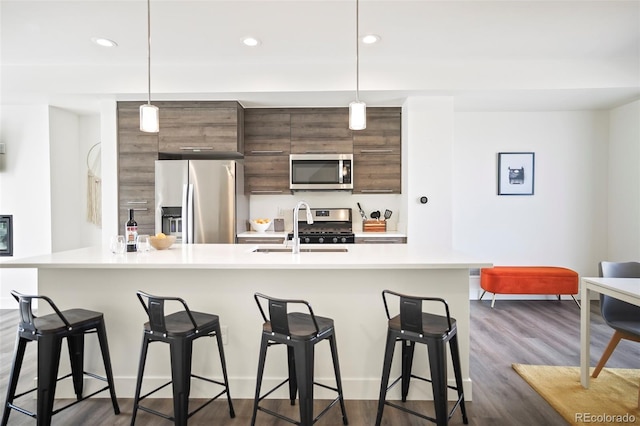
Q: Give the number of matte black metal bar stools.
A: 4